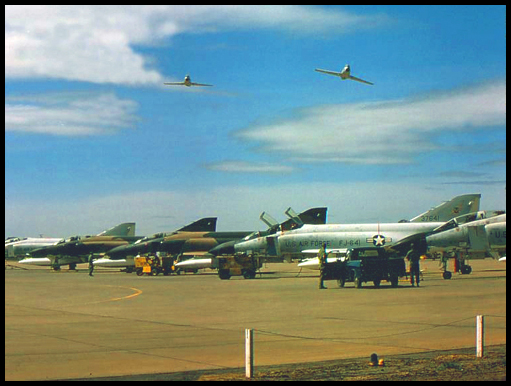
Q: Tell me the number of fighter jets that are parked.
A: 5